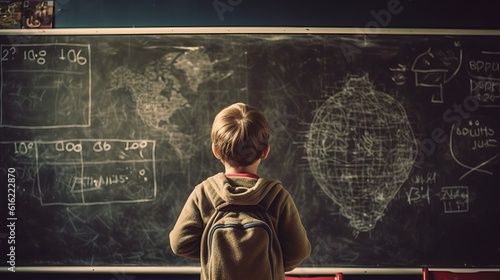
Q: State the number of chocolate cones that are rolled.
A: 0